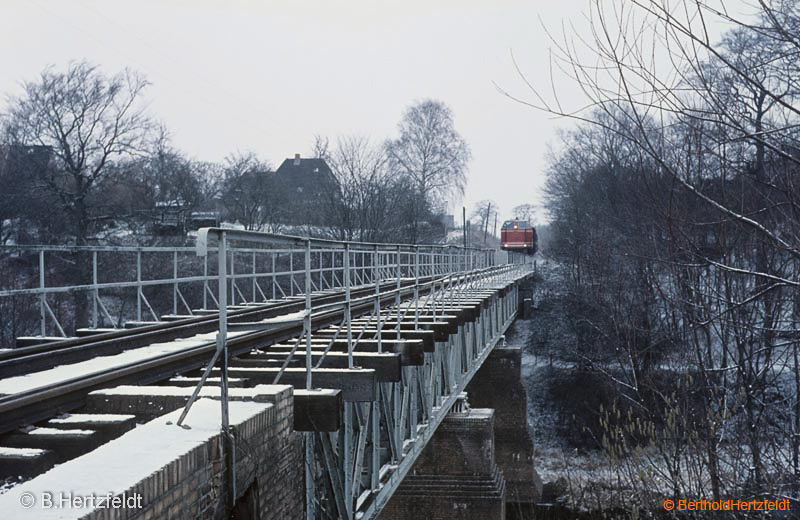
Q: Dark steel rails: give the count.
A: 2